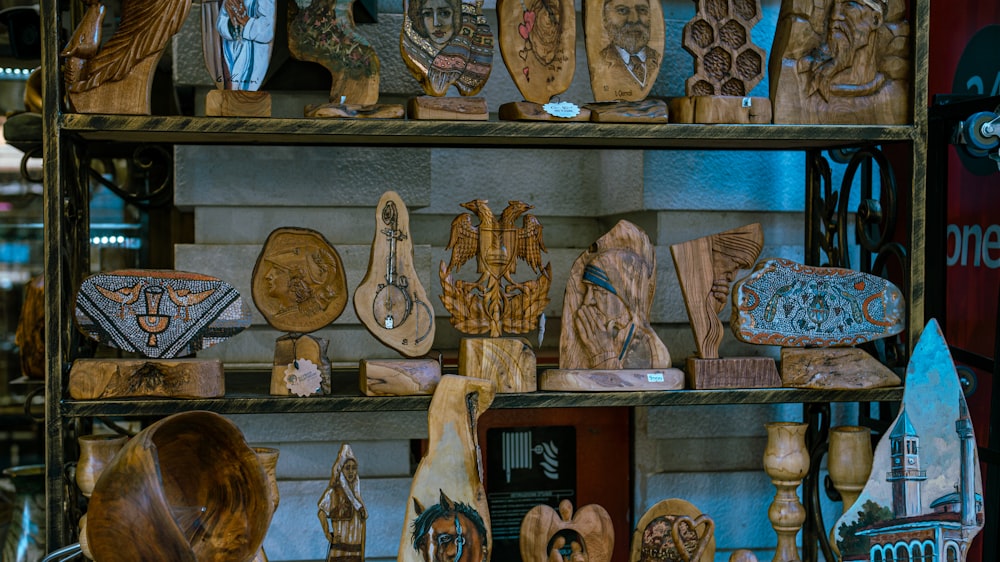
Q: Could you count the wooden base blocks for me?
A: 13